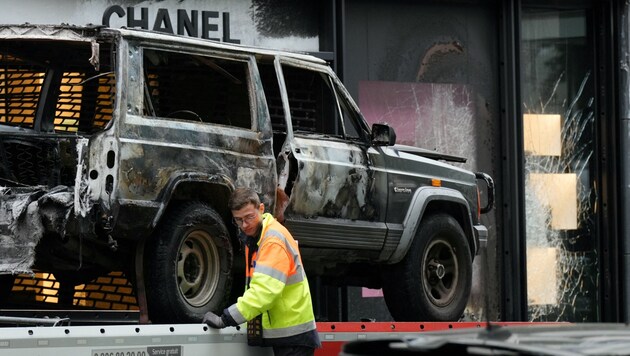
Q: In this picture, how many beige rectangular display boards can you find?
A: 3